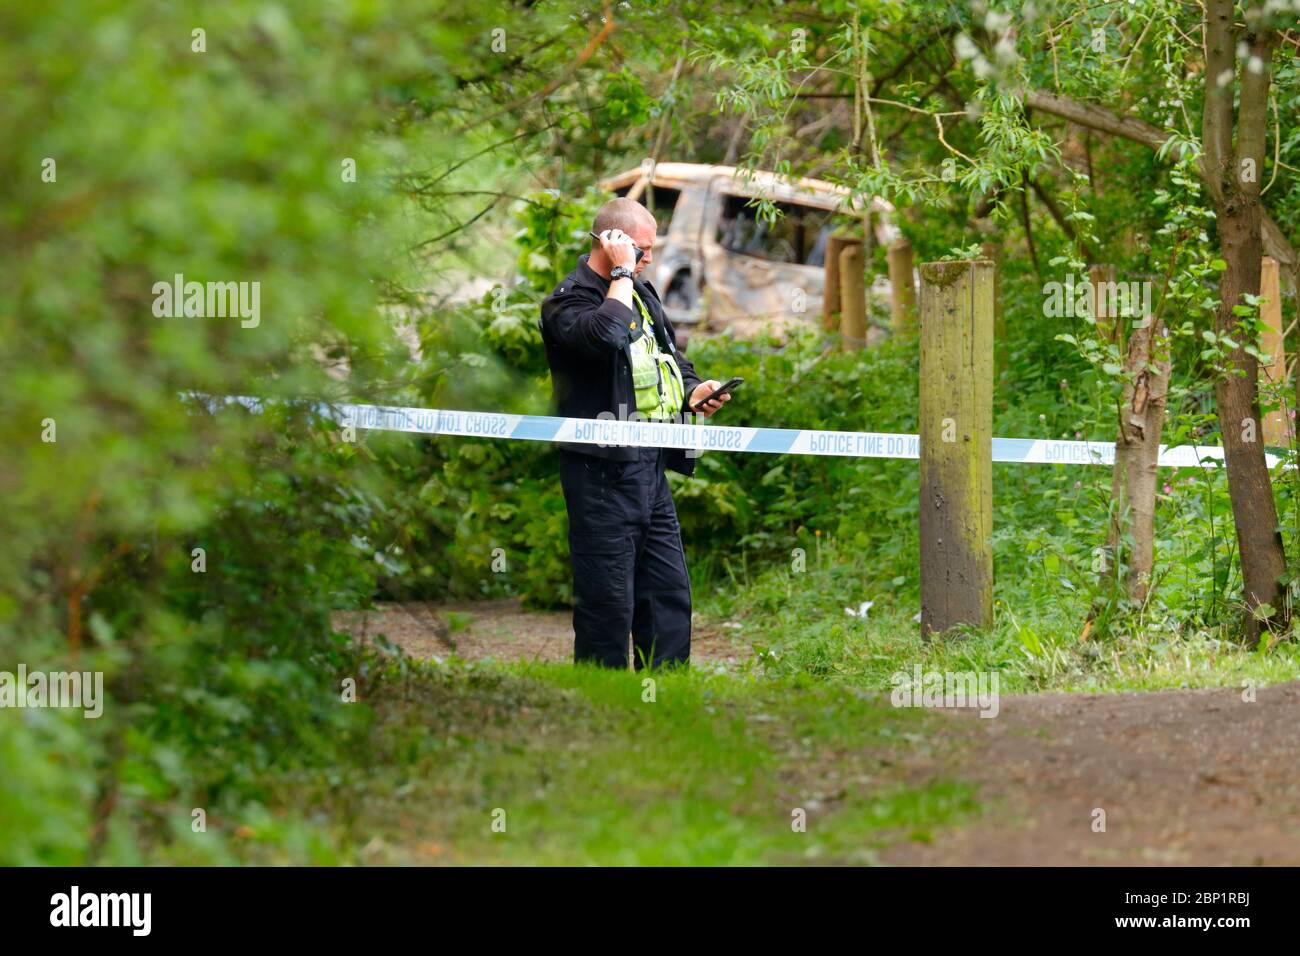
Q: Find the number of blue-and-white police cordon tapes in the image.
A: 1